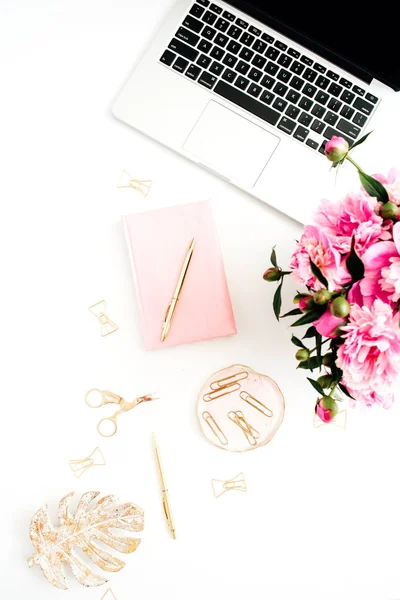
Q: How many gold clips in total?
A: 12